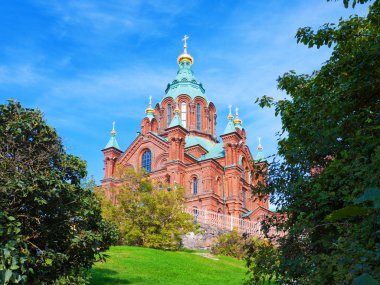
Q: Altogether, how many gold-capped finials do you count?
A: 7